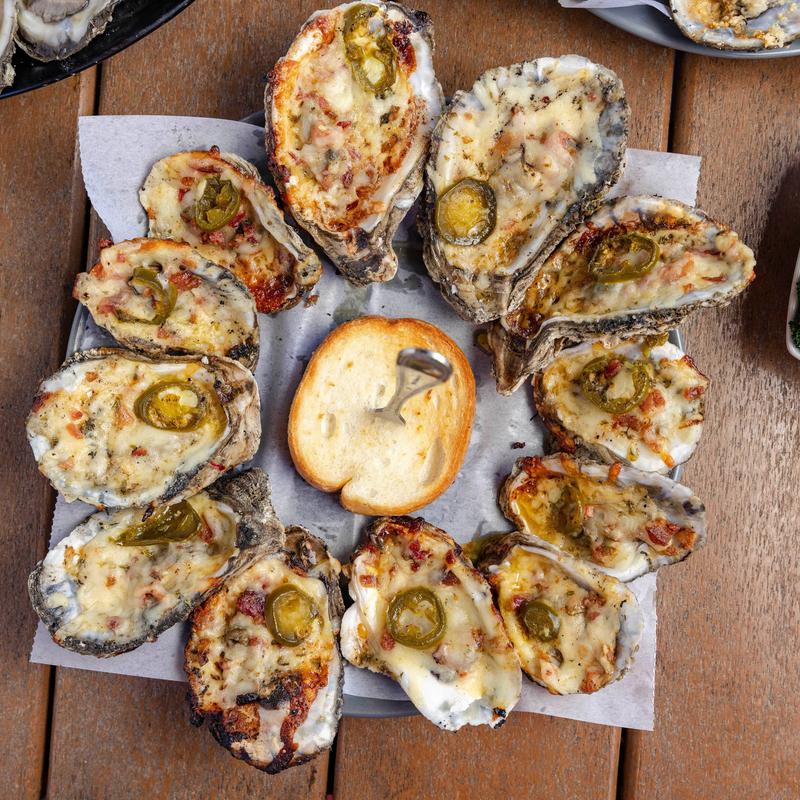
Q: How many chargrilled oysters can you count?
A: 12